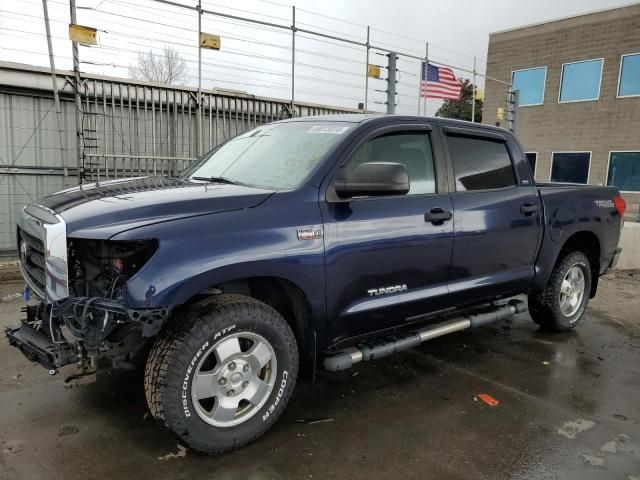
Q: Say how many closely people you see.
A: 0